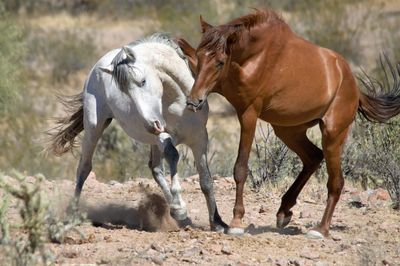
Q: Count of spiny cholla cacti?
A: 1